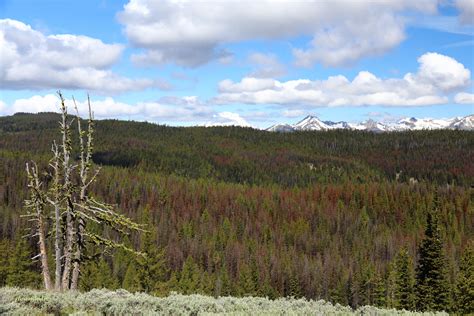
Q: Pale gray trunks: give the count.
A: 4